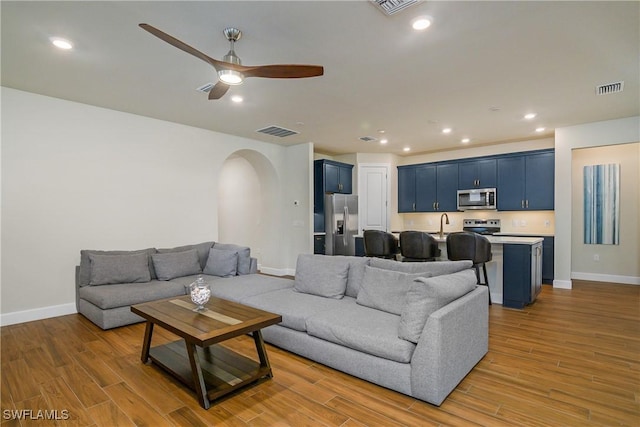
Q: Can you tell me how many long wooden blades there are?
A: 3